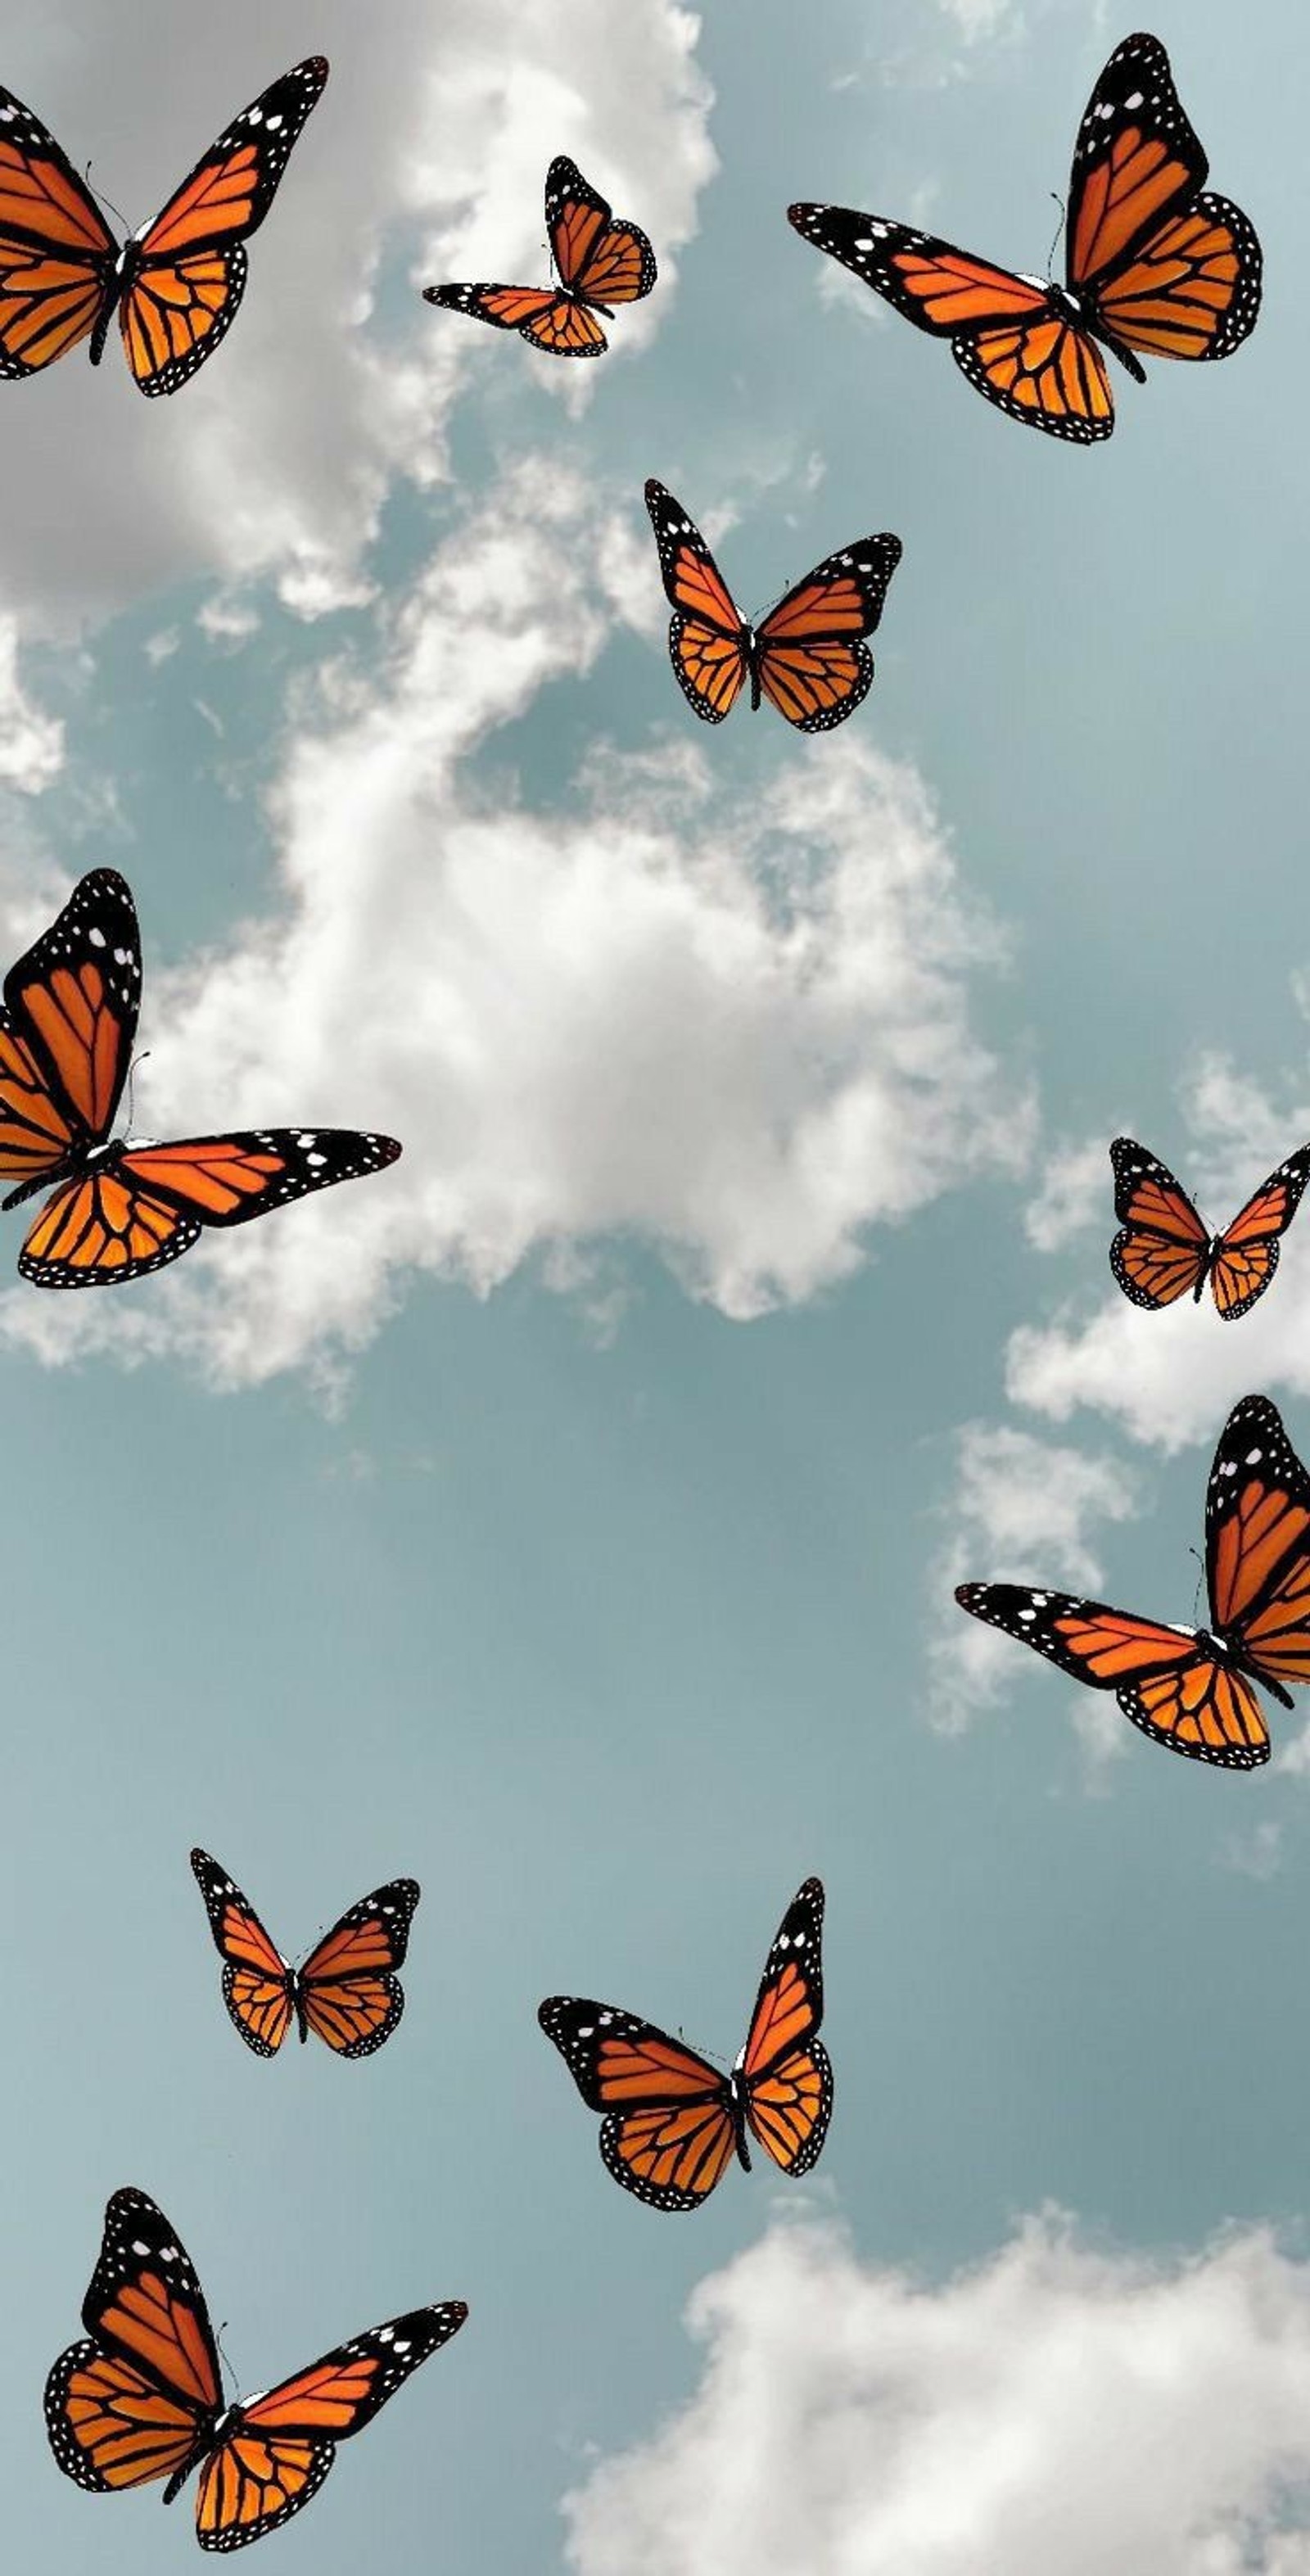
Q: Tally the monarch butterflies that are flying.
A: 10